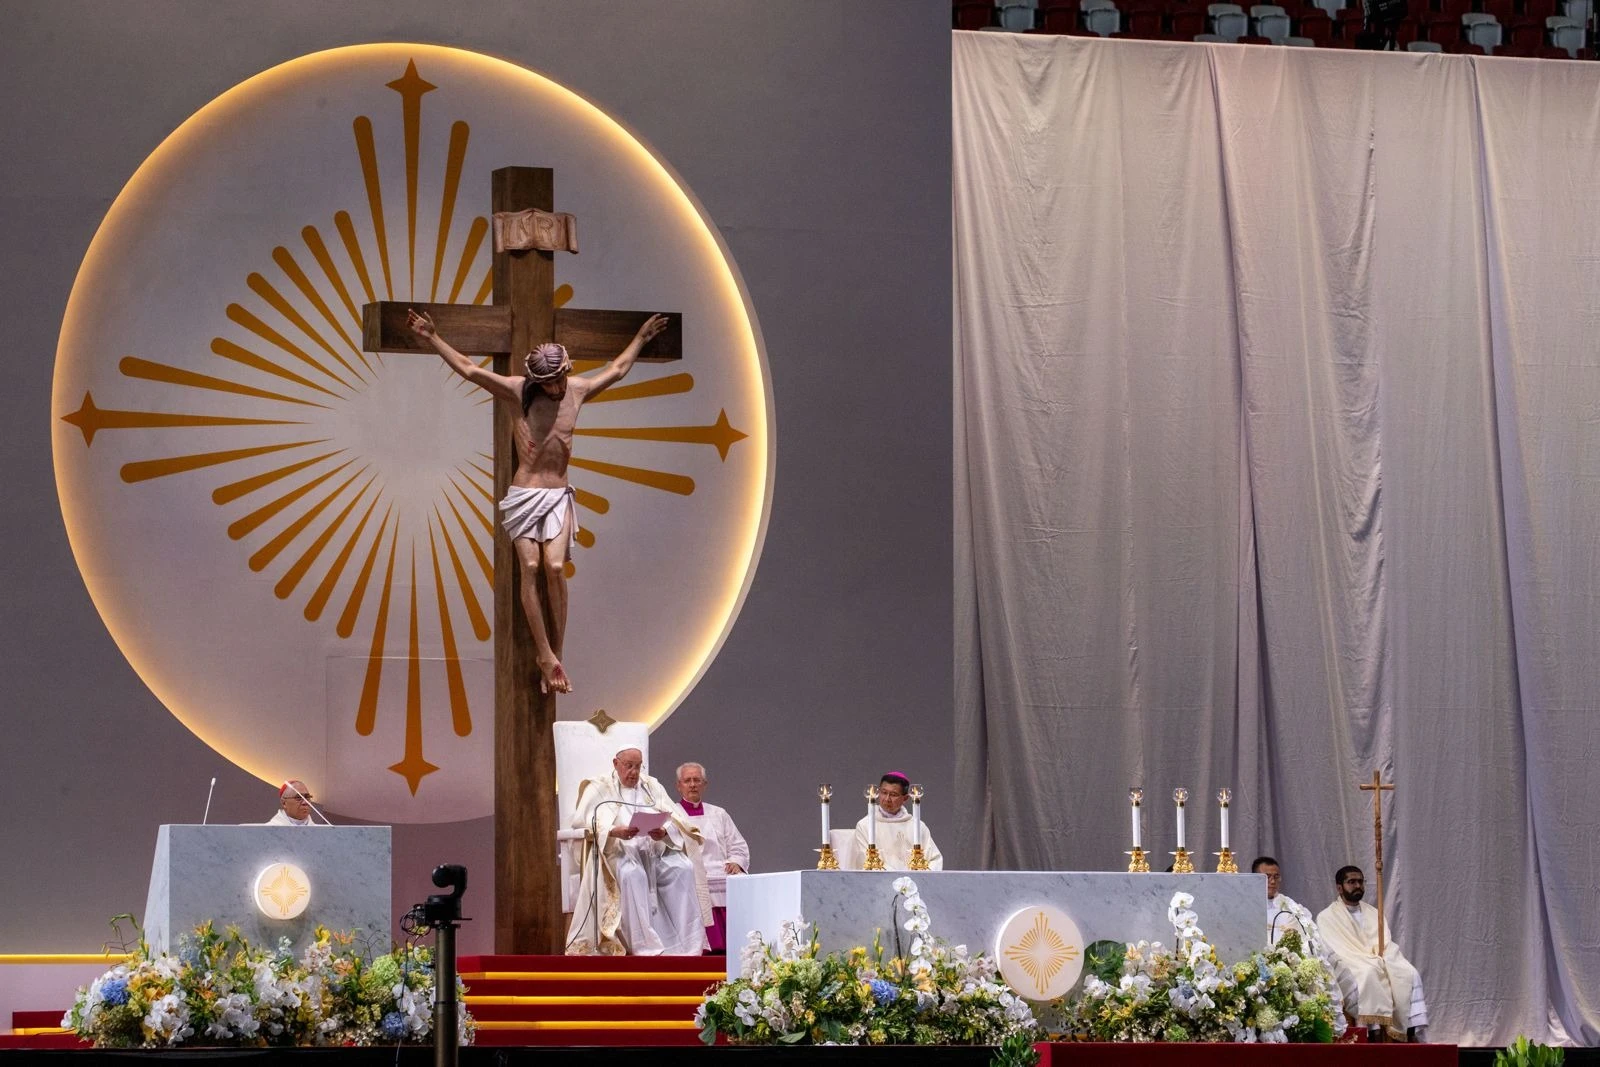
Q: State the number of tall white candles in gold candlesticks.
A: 6